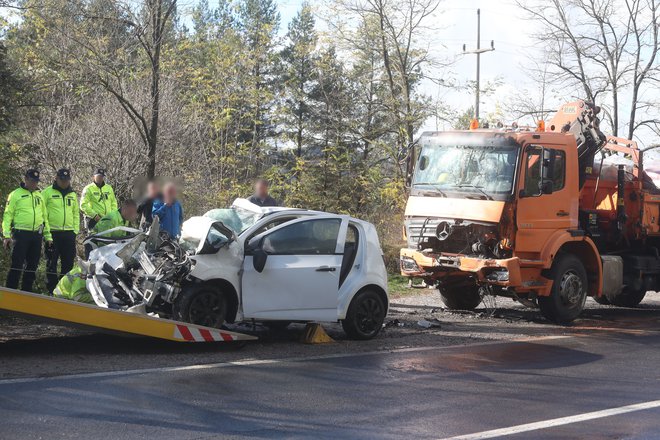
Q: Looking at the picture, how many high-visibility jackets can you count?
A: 5